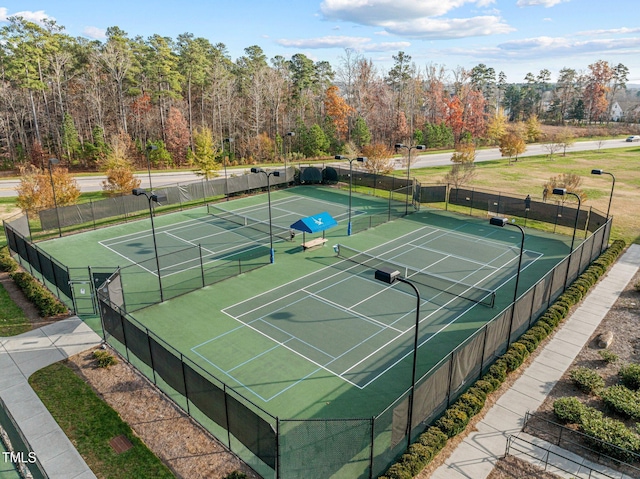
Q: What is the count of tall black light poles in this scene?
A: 12